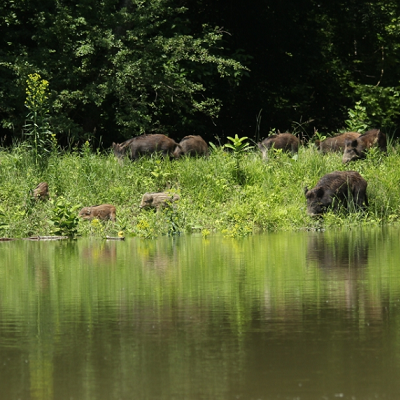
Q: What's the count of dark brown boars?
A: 6